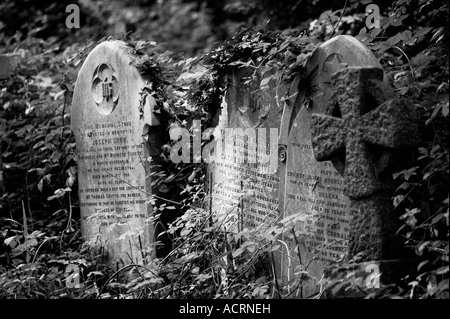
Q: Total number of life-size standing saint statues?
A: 0